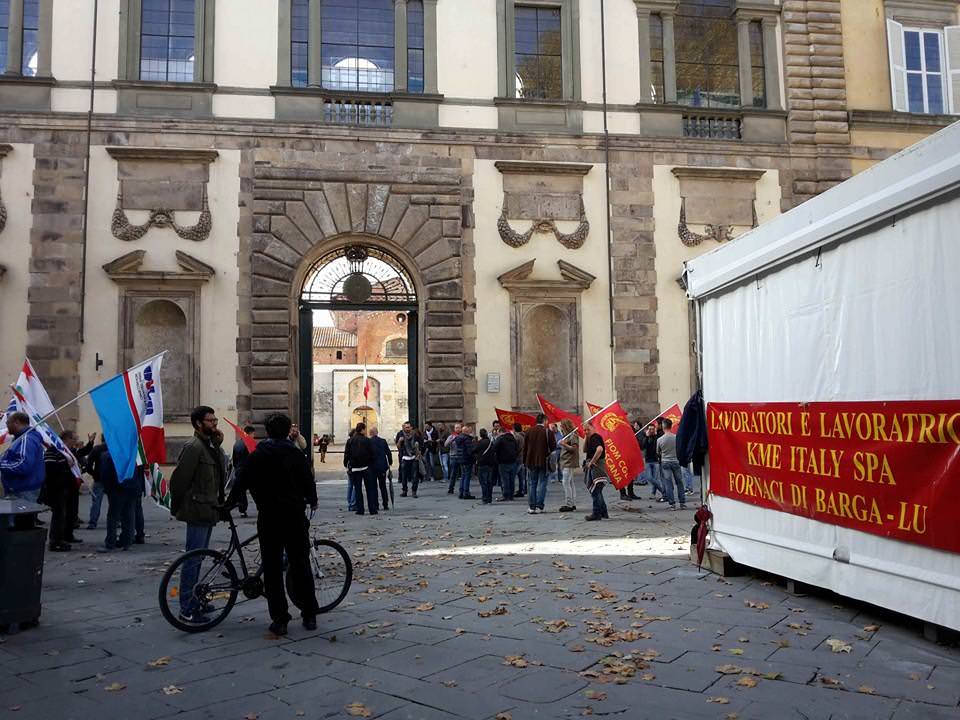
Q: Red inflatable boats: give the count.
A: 0